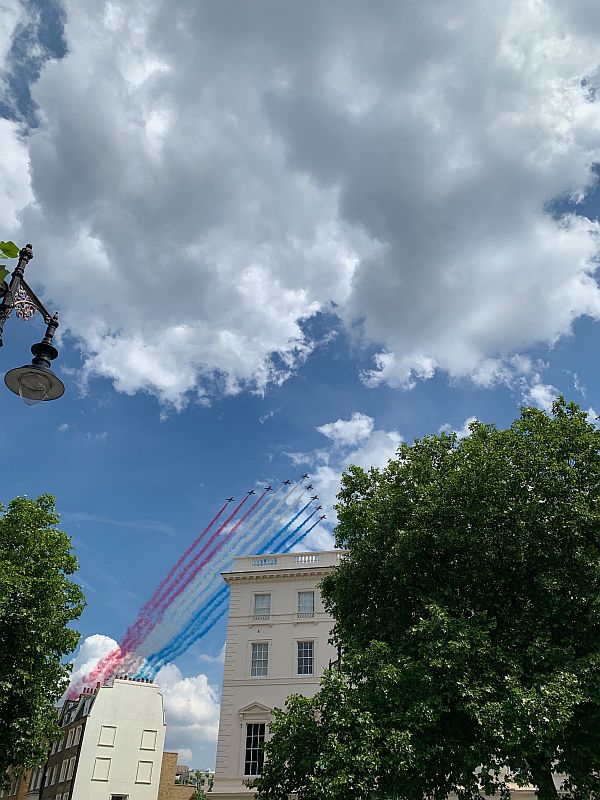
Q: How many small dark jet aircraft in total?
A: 9